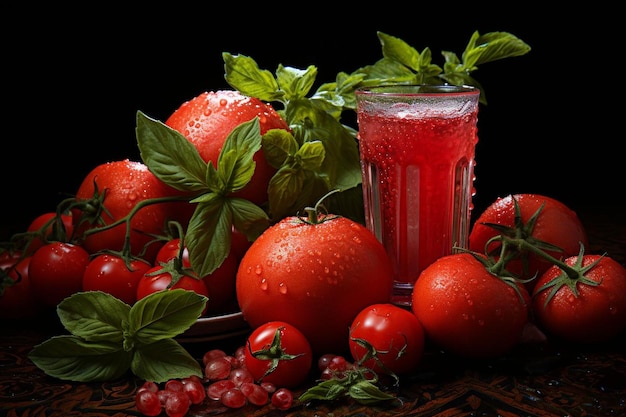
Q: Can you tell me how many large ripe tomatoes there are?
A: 6